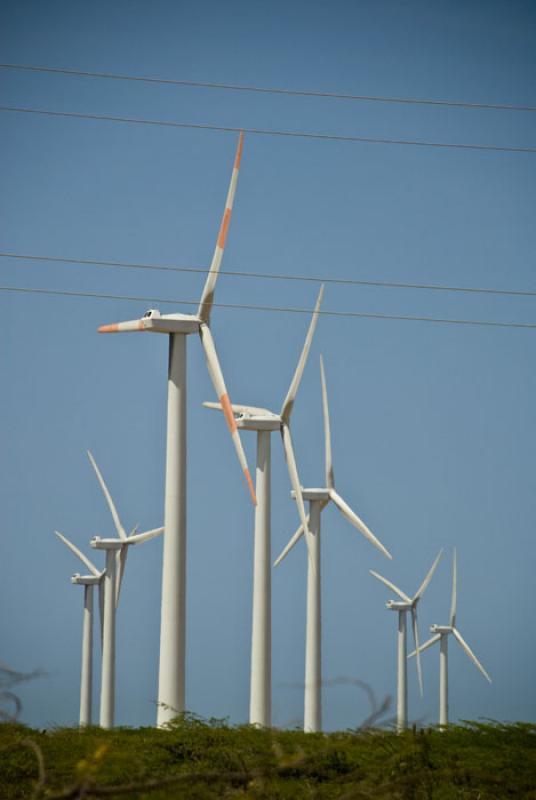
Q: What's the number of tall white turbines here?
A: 7